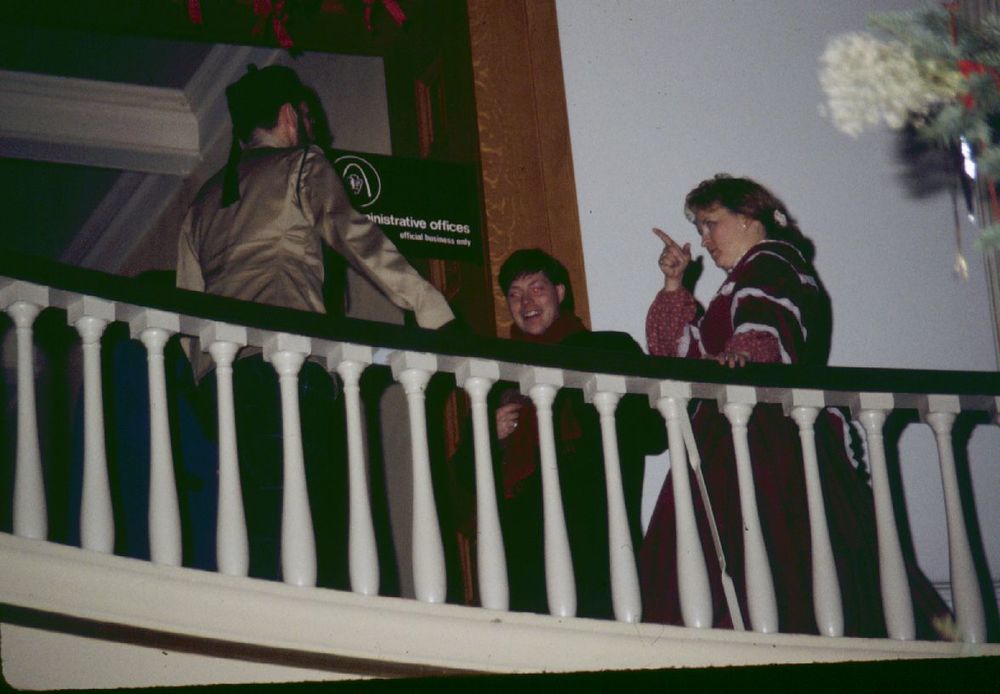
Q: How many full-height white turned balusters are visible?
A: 15